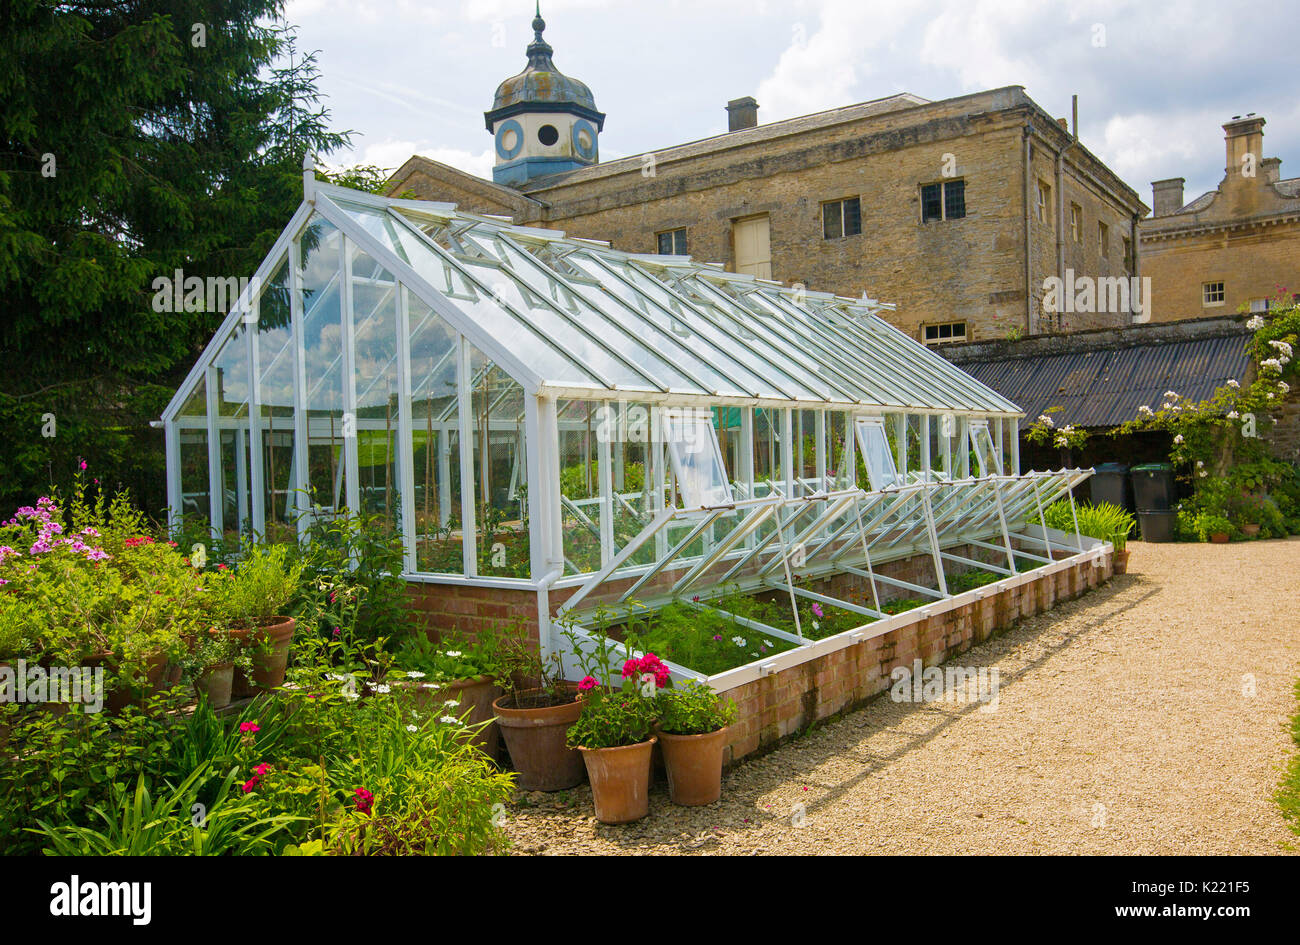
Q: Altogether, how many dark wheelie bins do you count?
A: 2